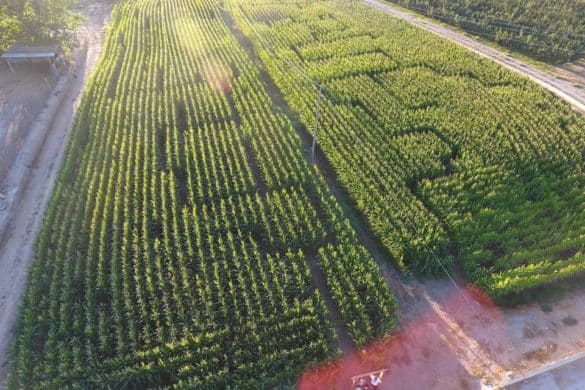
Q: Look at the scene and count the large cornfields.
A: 2